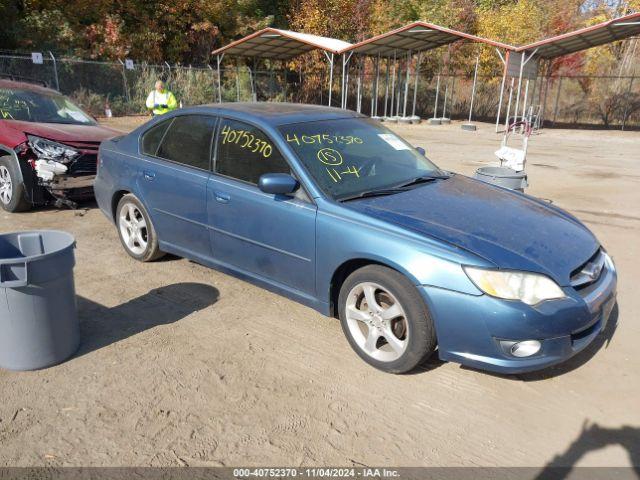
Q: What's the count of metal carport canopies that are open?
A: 3